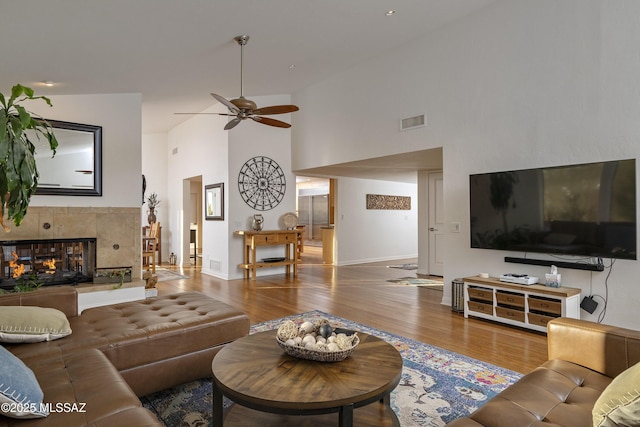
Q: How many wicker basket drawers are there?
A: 6